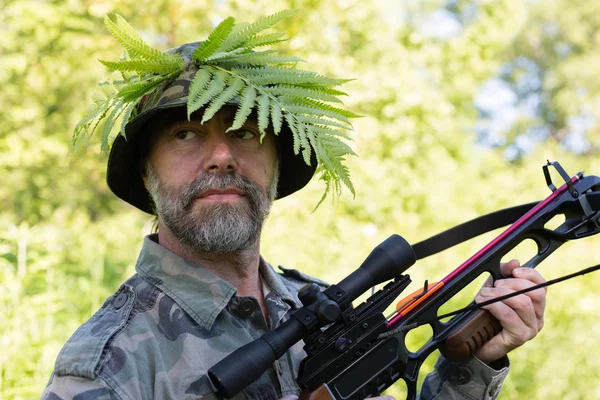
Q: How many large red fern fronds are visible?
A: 0